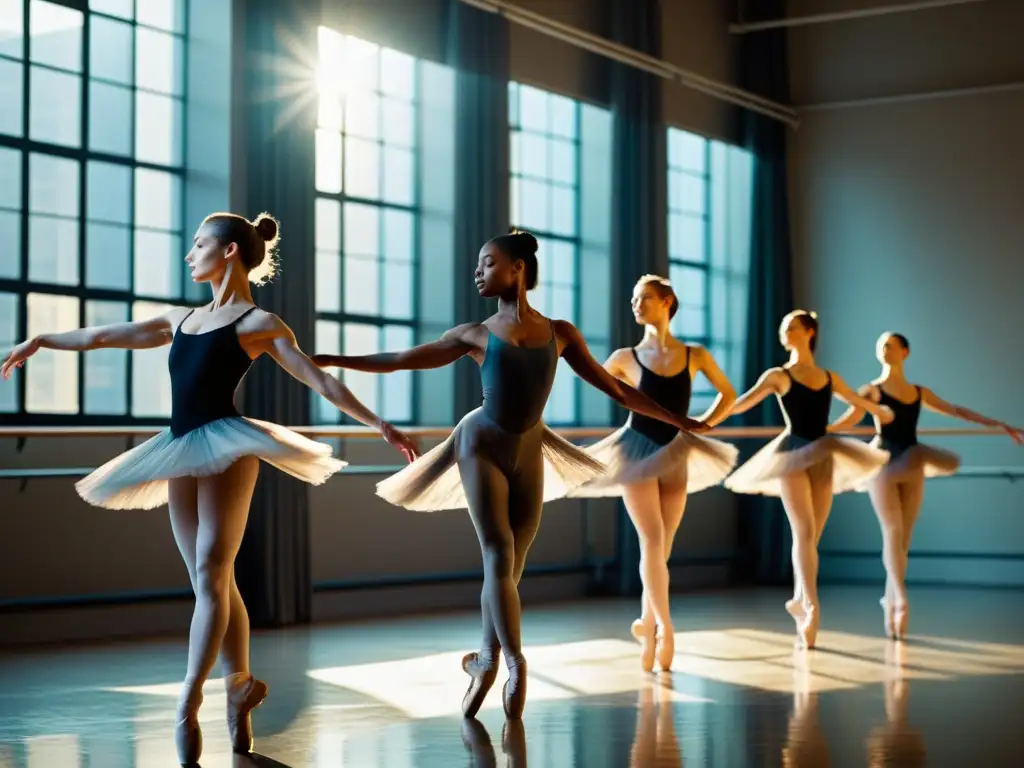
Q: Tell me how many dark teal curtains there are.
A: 4